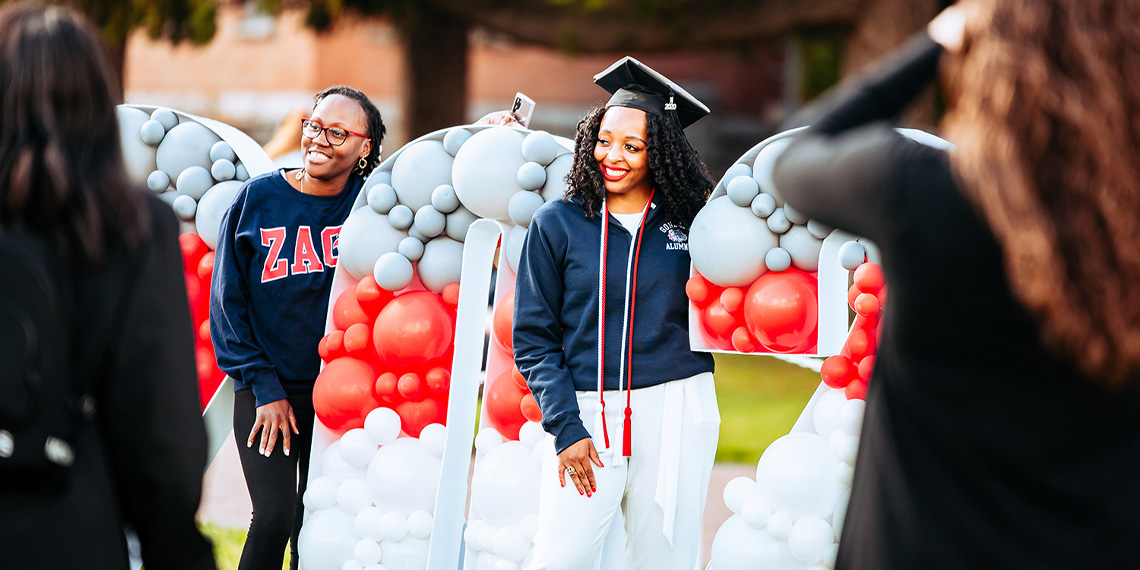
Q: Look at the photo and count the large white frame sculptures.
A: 3